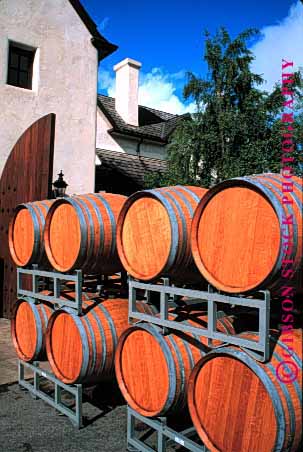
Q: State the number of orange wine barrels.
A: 8